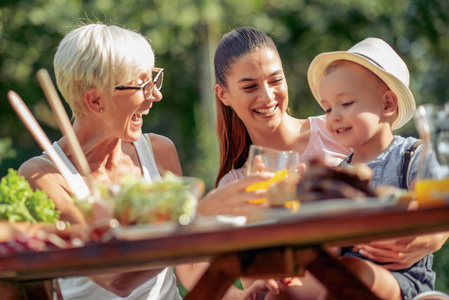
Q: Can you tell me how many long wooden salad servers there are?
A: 2